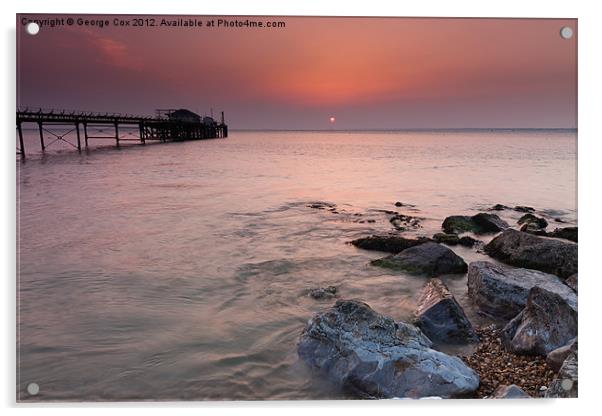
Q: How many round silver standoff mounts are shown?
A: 4